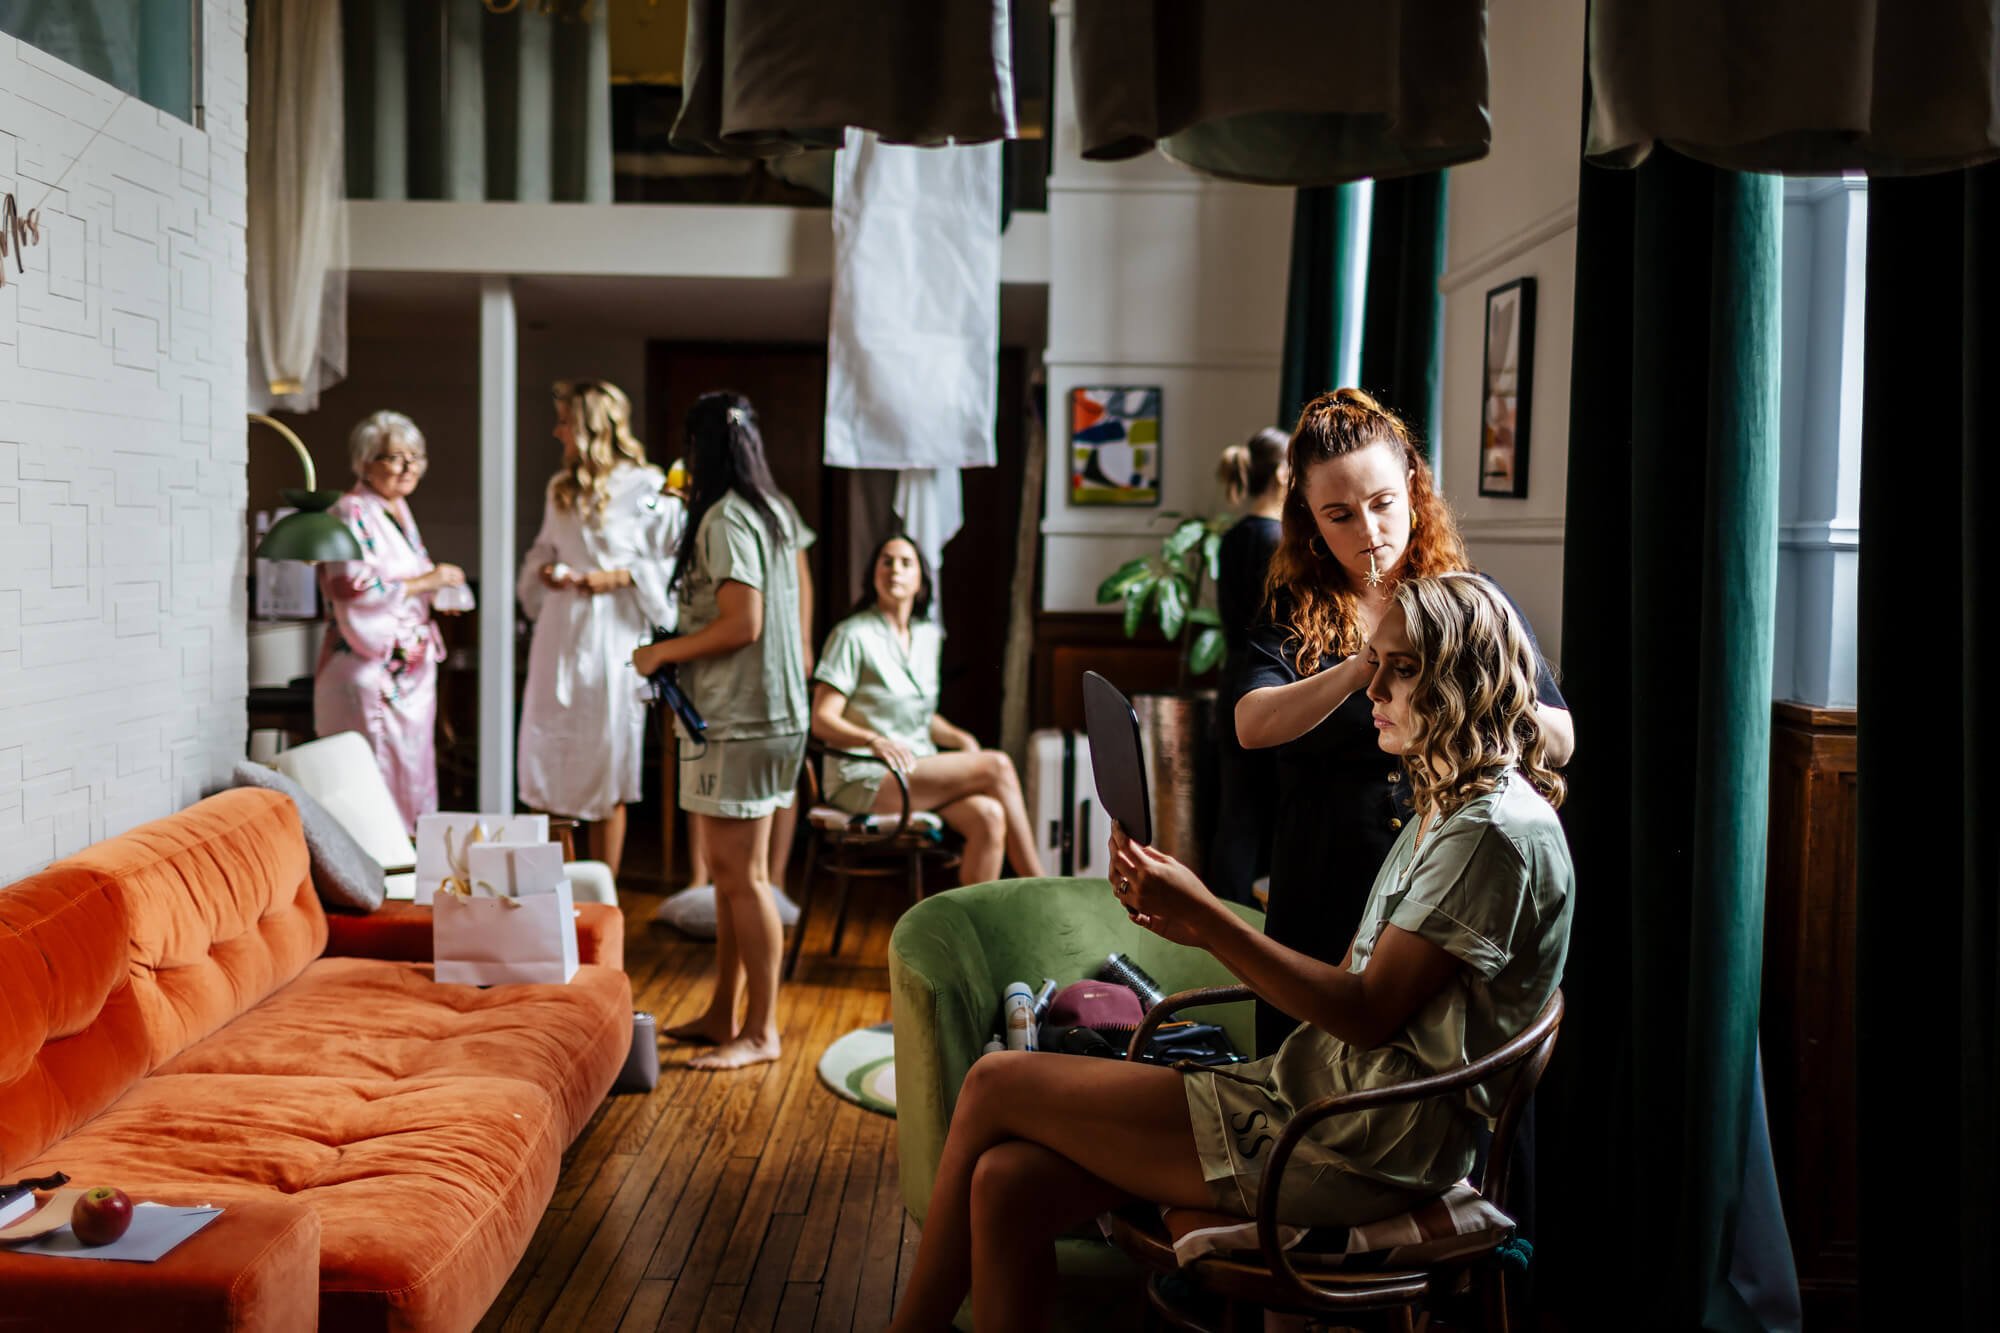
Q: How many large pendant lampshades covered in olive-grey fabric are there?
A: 3